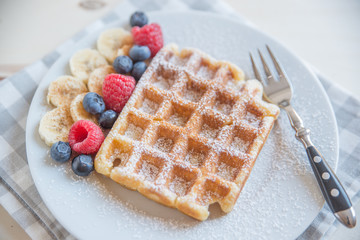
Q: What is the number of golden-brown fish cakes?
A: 0